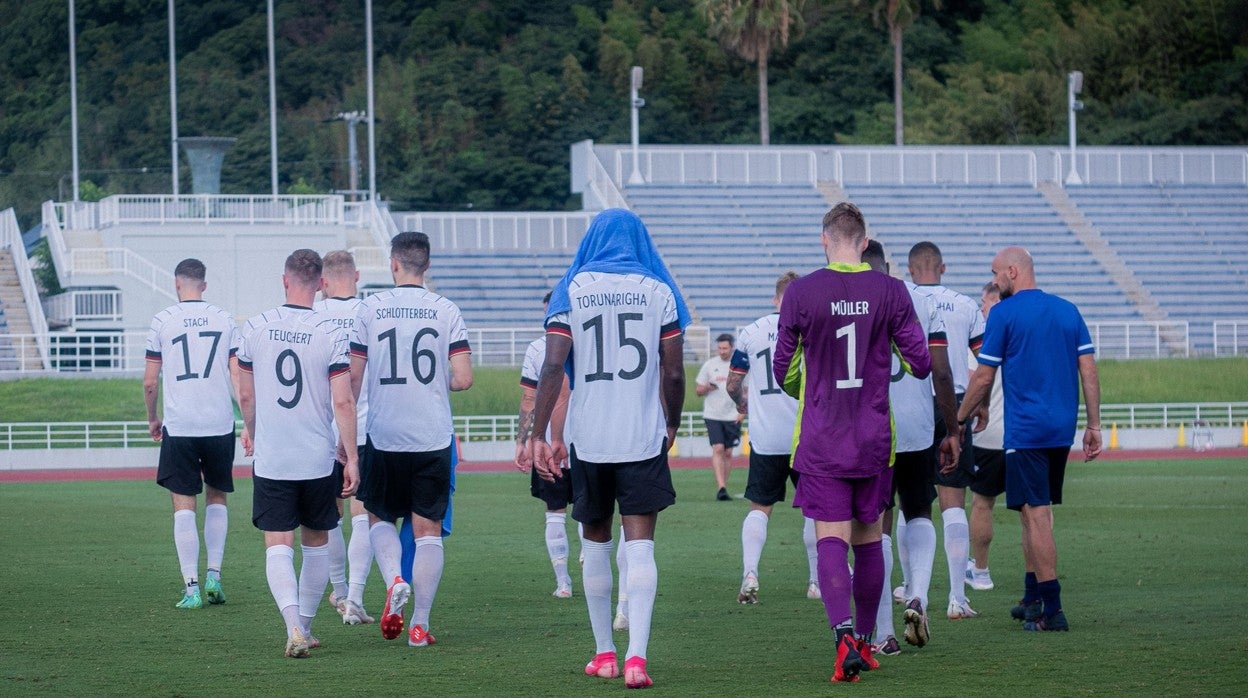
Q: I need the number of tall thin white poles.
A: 4